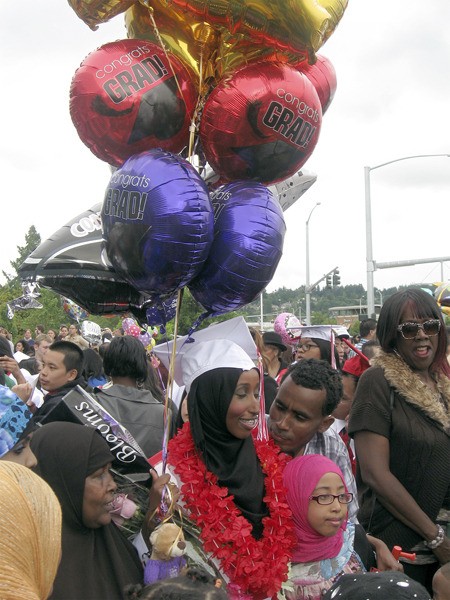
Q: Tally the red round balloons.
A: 3